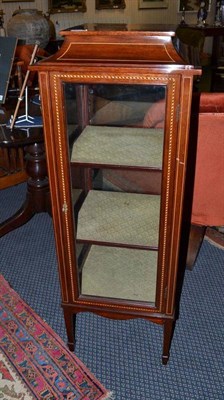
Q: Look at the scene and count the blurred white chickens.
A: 0